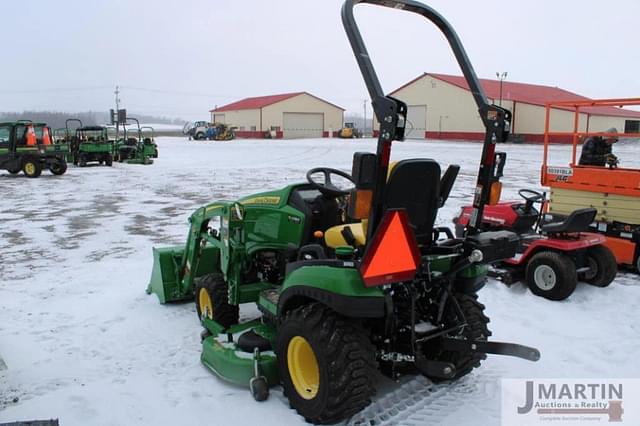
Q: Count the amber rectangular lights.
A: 2